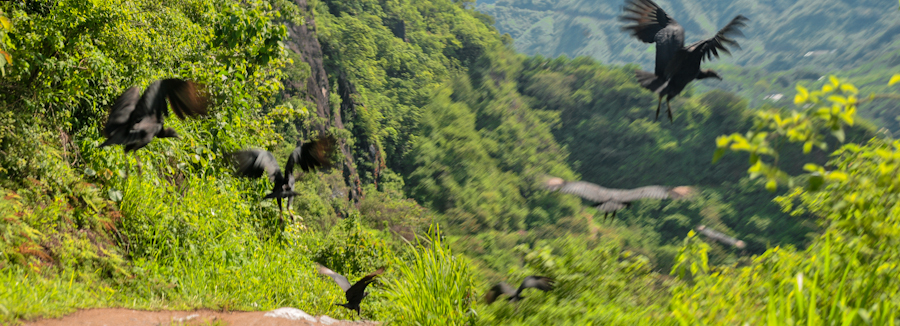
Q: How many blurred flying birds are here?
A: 7